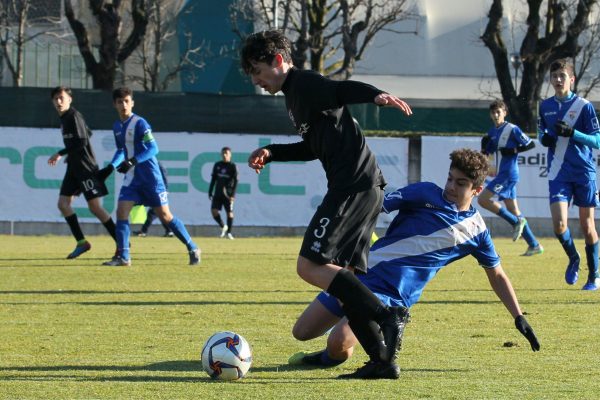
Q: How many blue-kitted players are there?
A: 4